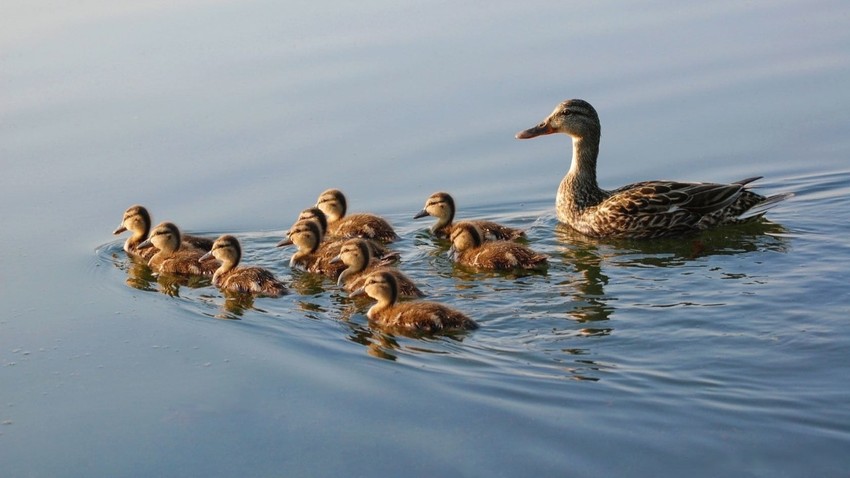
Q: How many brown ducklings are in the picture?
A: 10